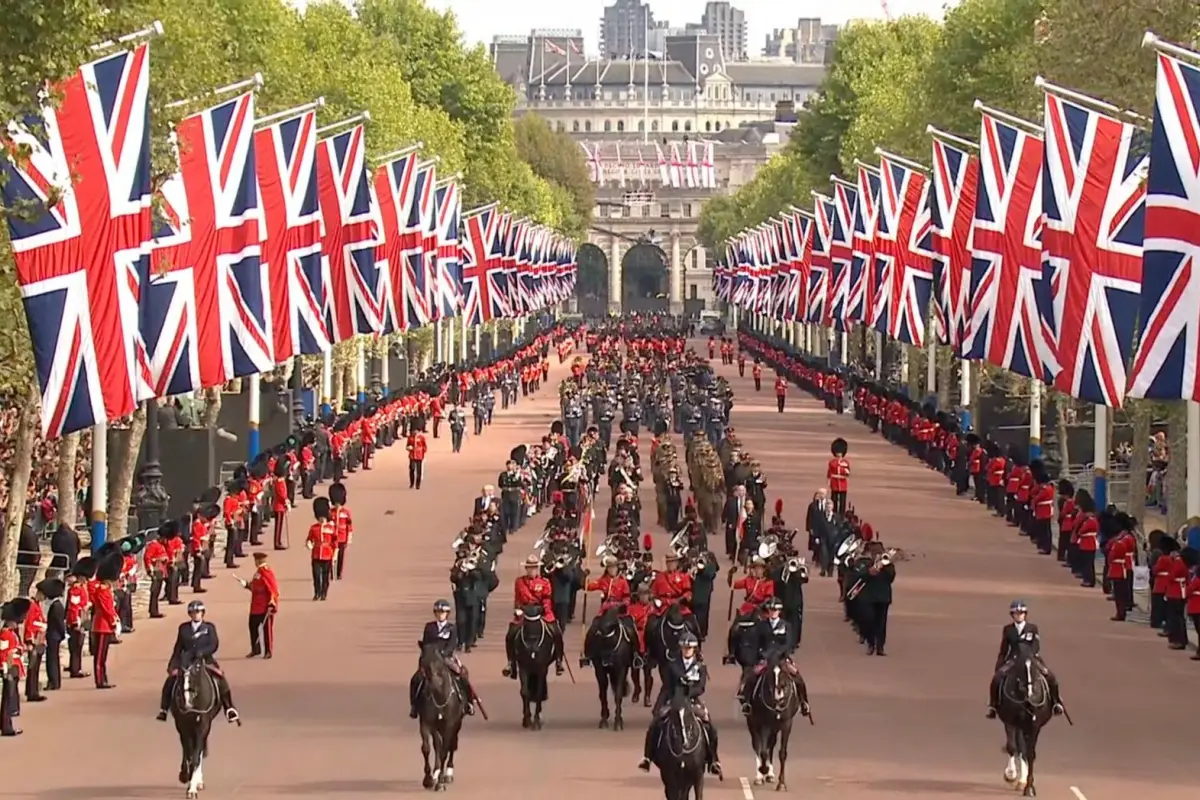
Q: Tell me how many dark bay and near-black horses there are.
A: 9